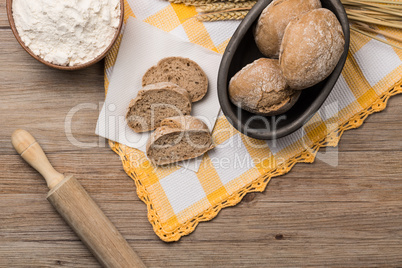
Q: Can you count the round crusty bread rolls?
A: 3